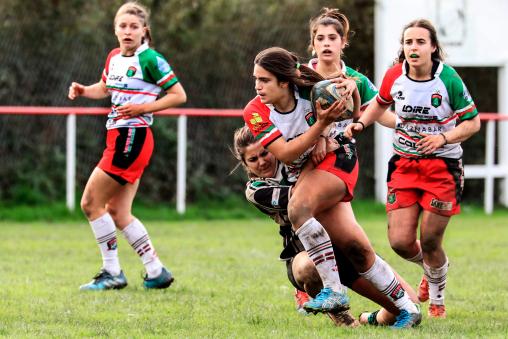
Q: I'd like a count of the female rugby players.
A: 5